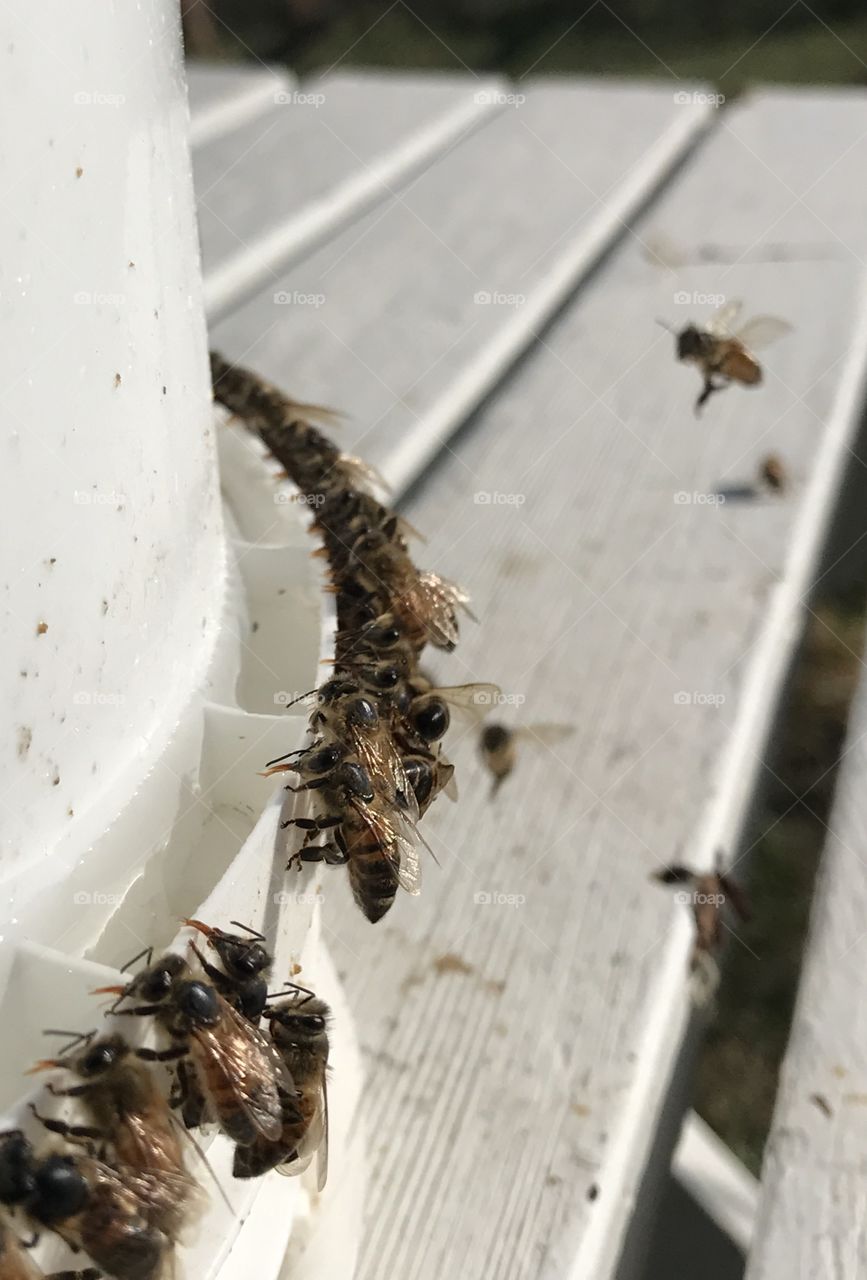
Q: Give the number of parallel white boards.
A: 5